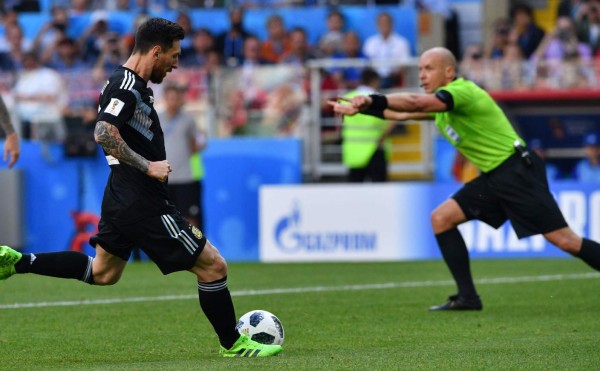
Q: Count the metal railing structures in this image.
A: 1